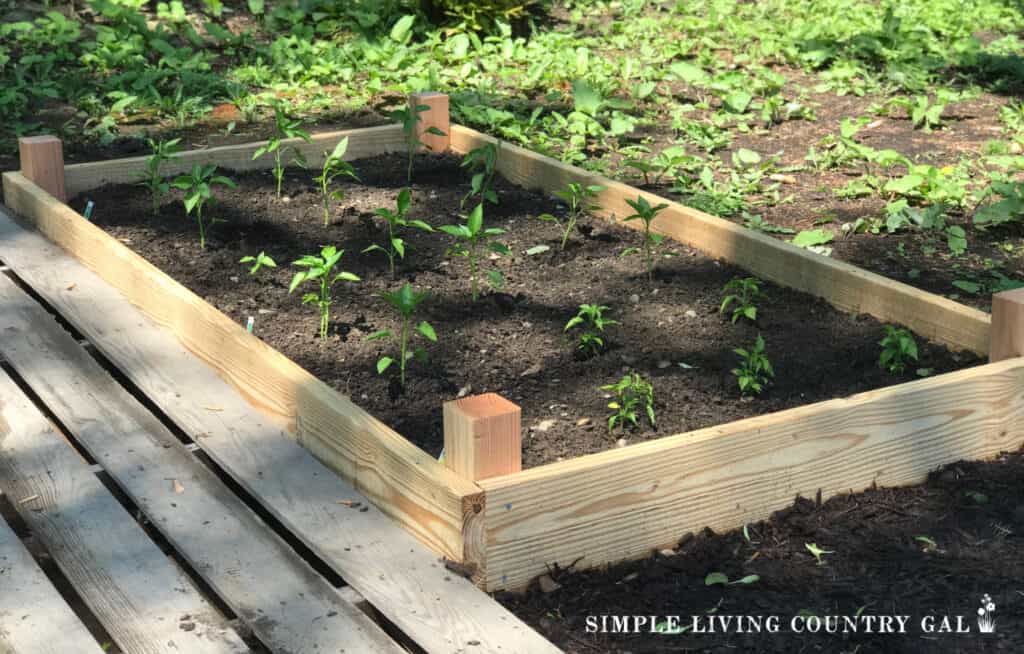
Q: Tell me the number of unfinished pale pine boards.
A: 4